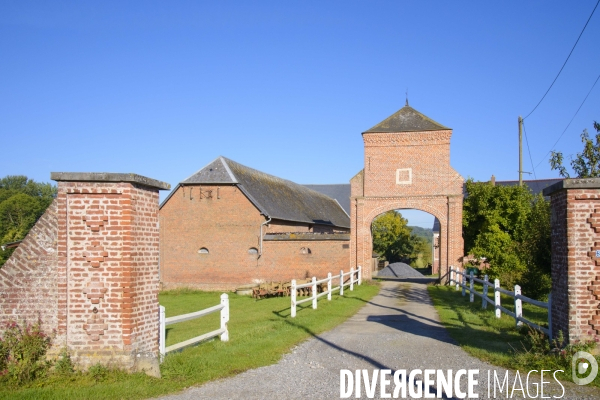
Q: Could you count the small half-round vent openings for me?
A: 3